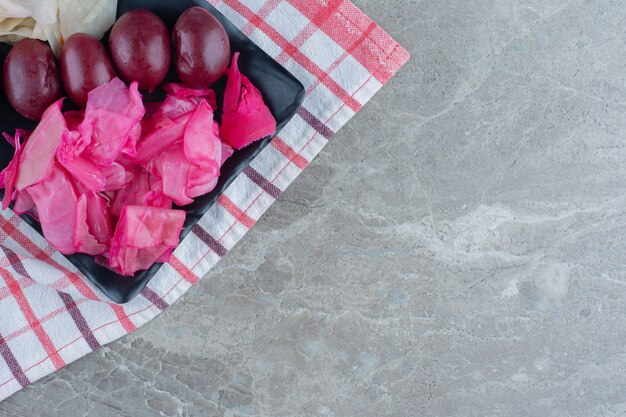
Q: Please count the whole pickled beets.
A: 4